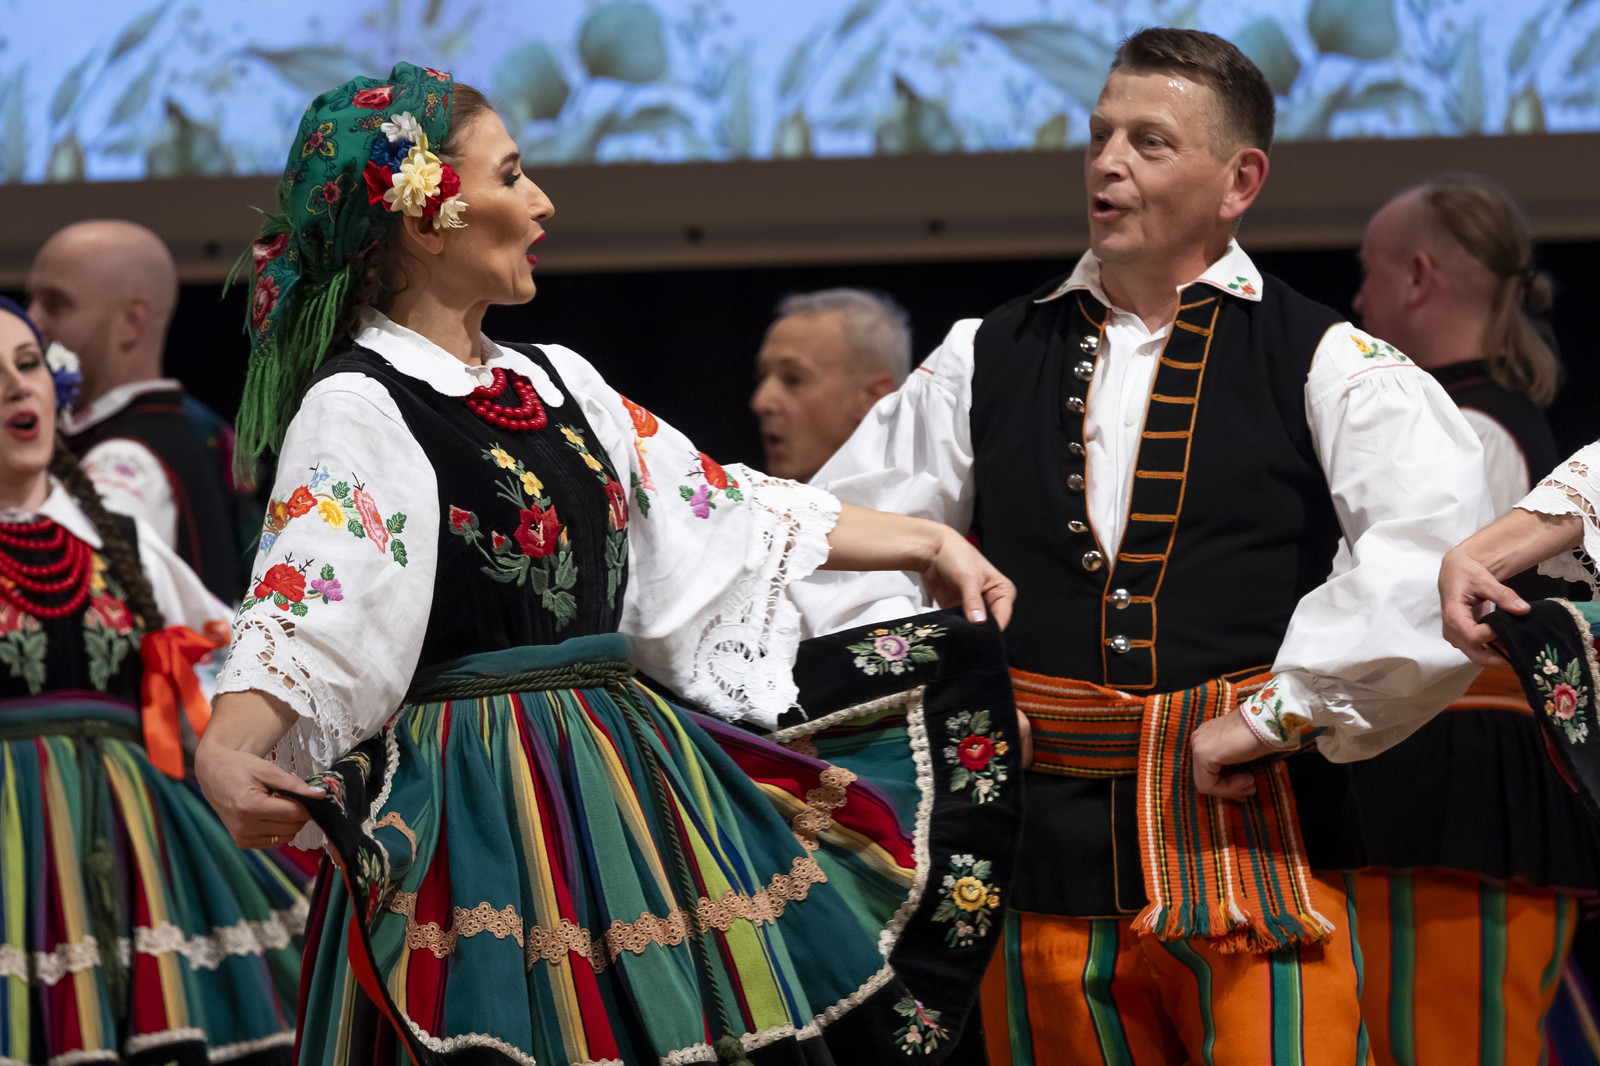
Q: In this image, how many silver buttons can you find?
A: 9